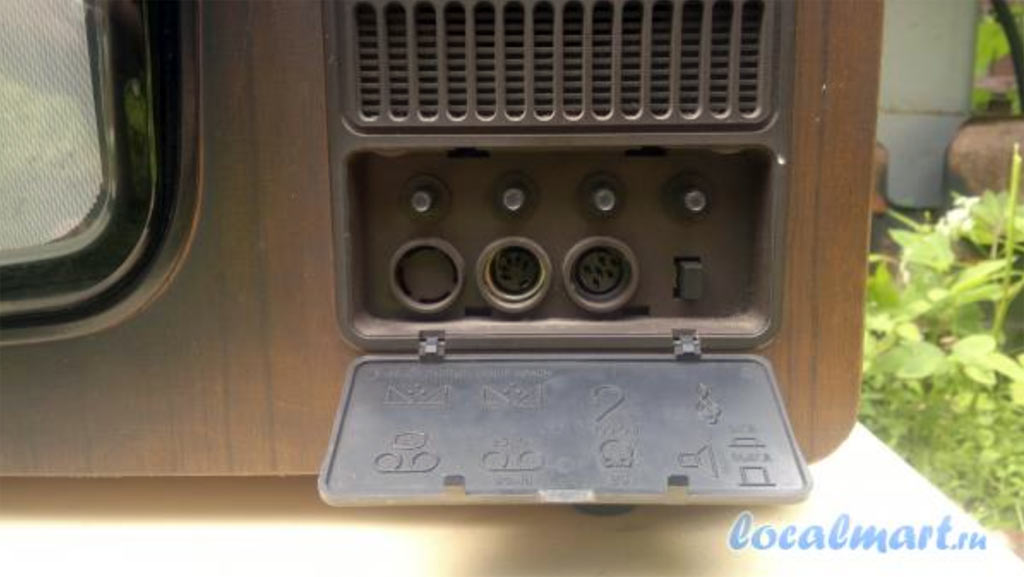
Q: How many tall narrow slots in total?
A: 14